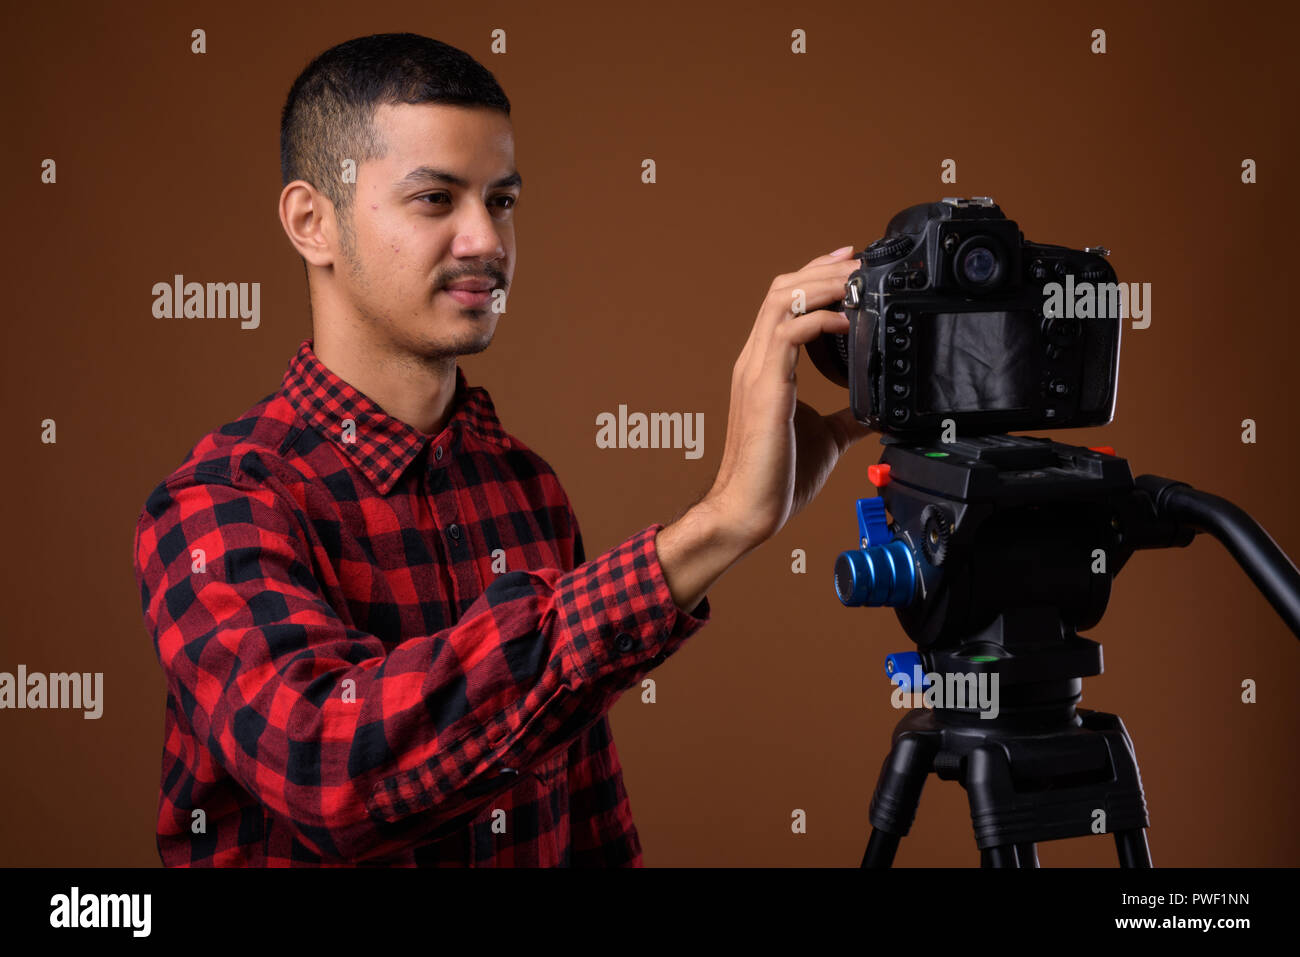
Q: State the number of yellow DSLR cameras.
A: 0